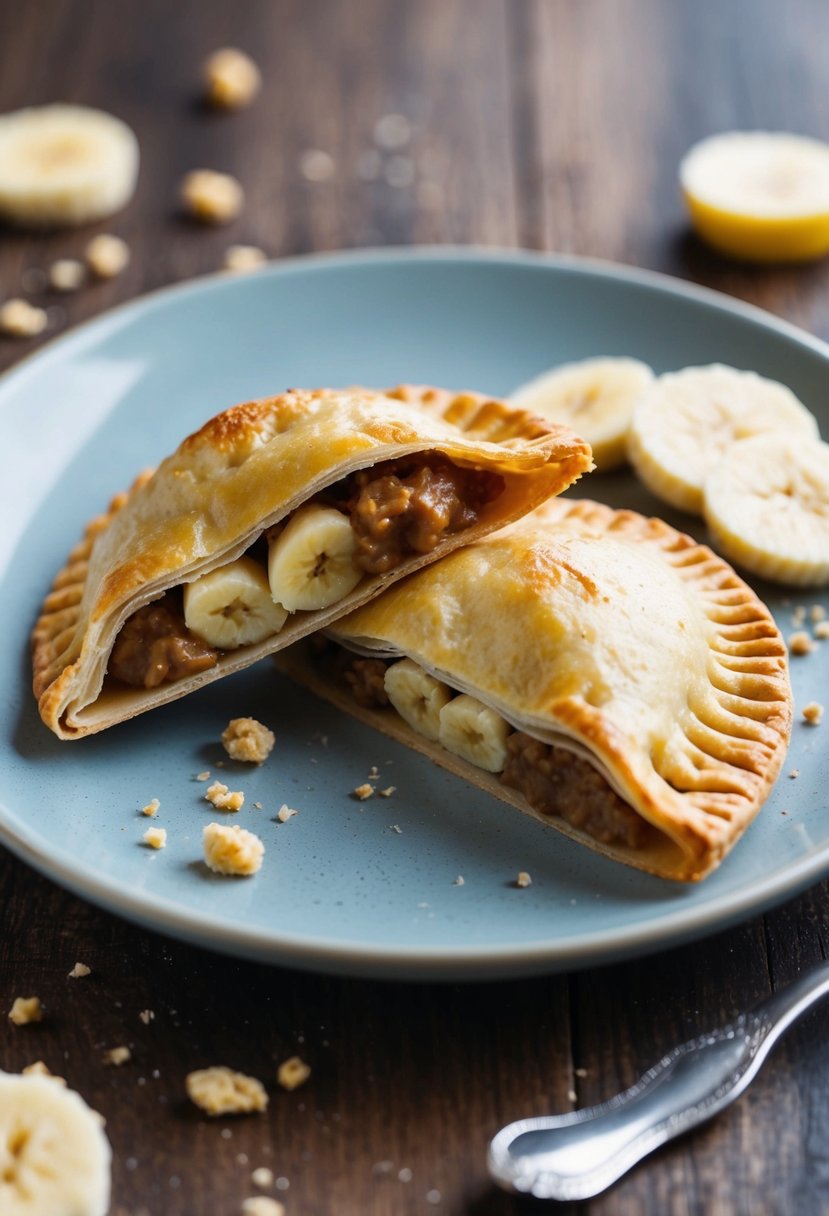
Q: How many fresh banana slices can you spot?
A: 6